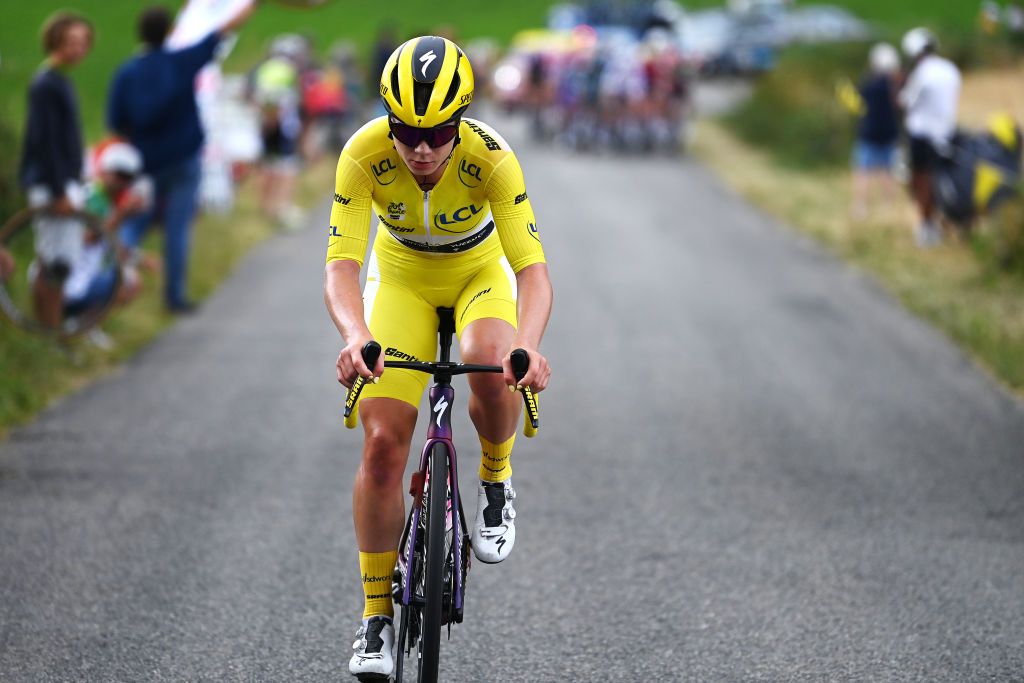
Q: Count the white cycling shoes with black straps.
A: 2